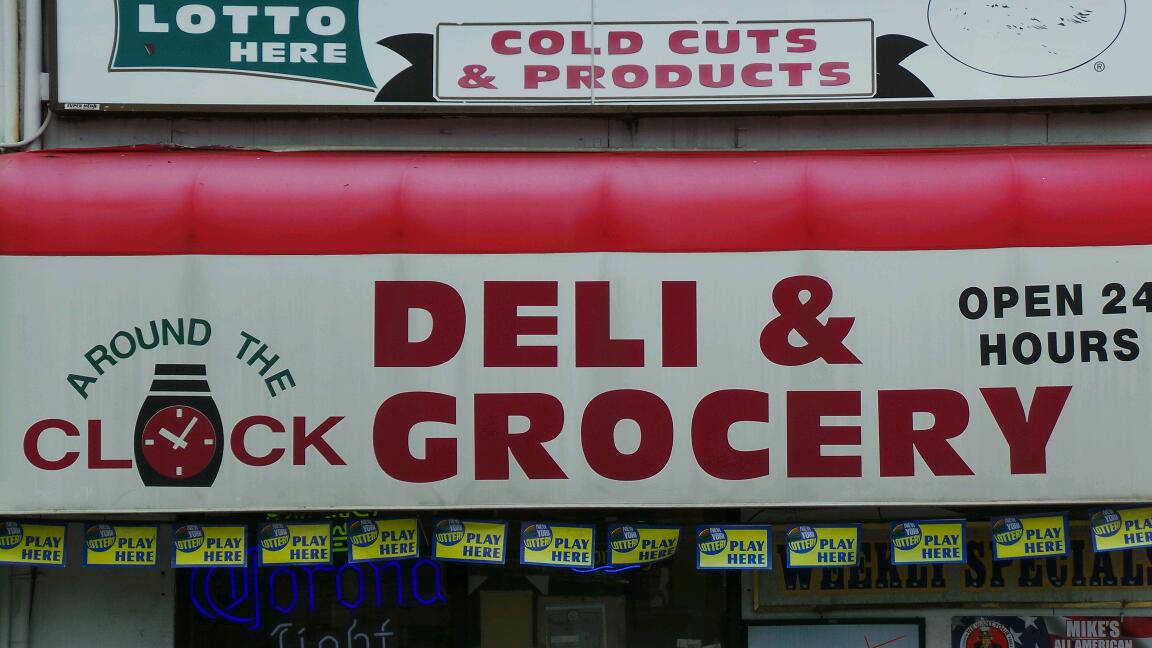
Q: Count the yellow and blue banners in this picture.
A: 13